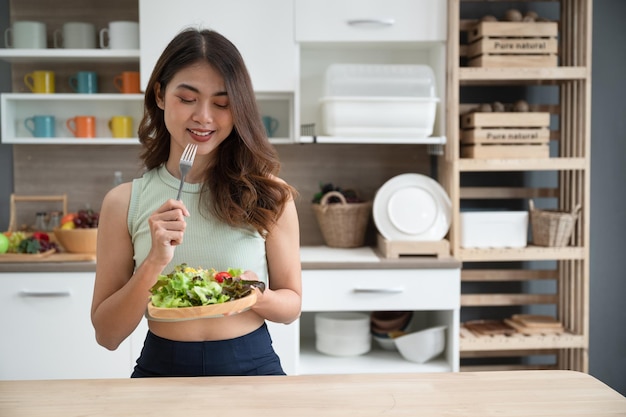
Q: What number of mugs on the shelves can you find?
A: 10